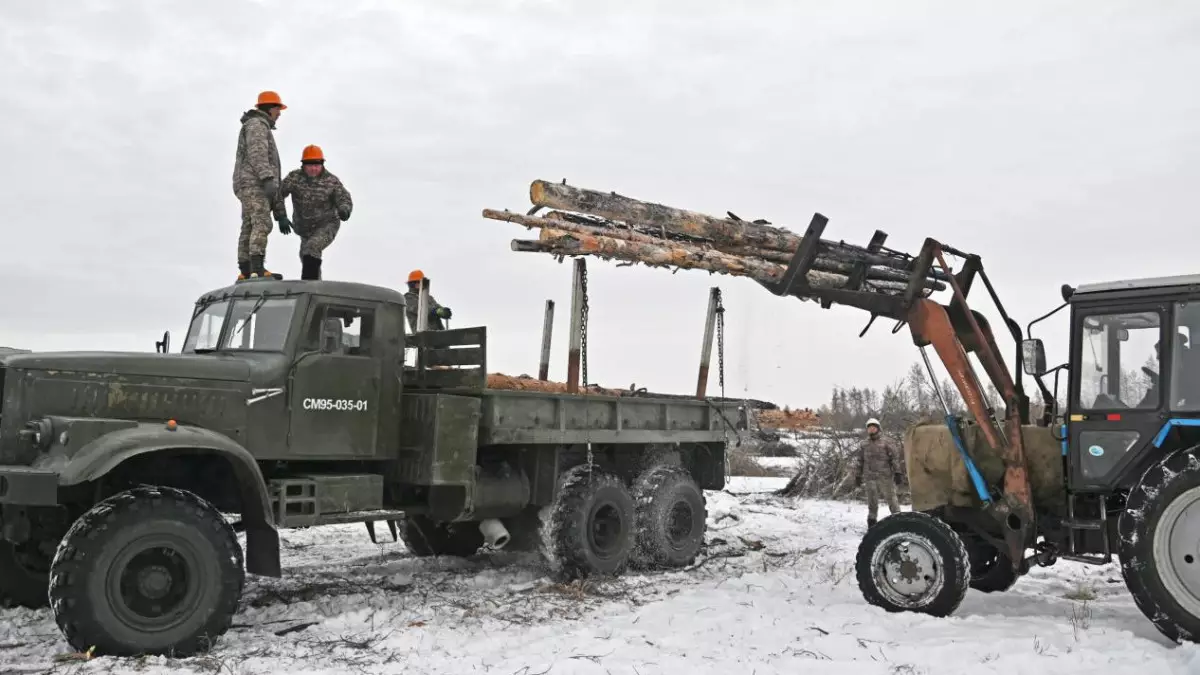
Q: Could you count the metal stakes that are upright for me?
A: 4